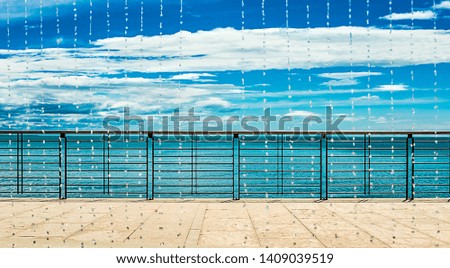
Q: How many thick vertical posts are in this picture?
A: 5